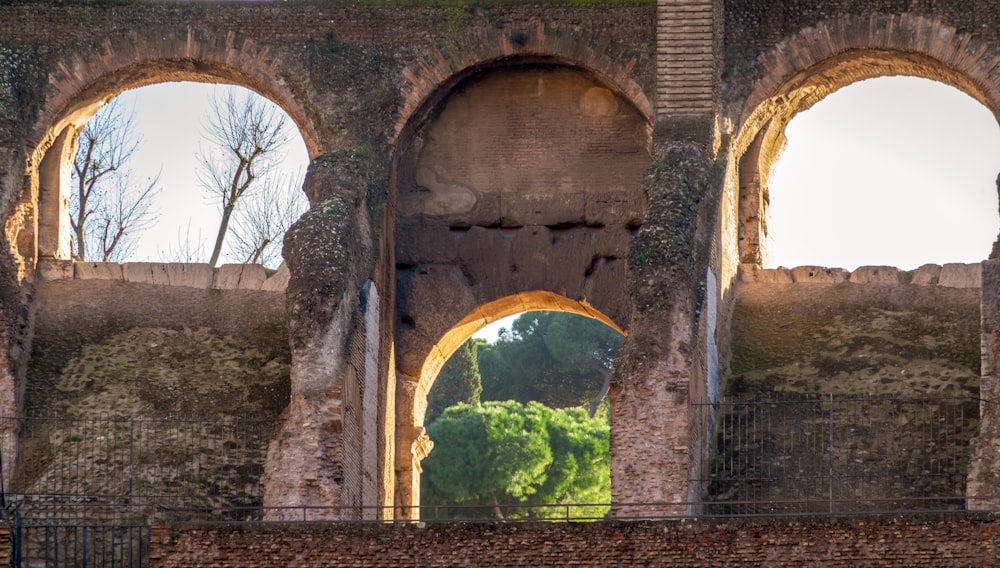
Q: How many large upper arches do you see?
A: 3